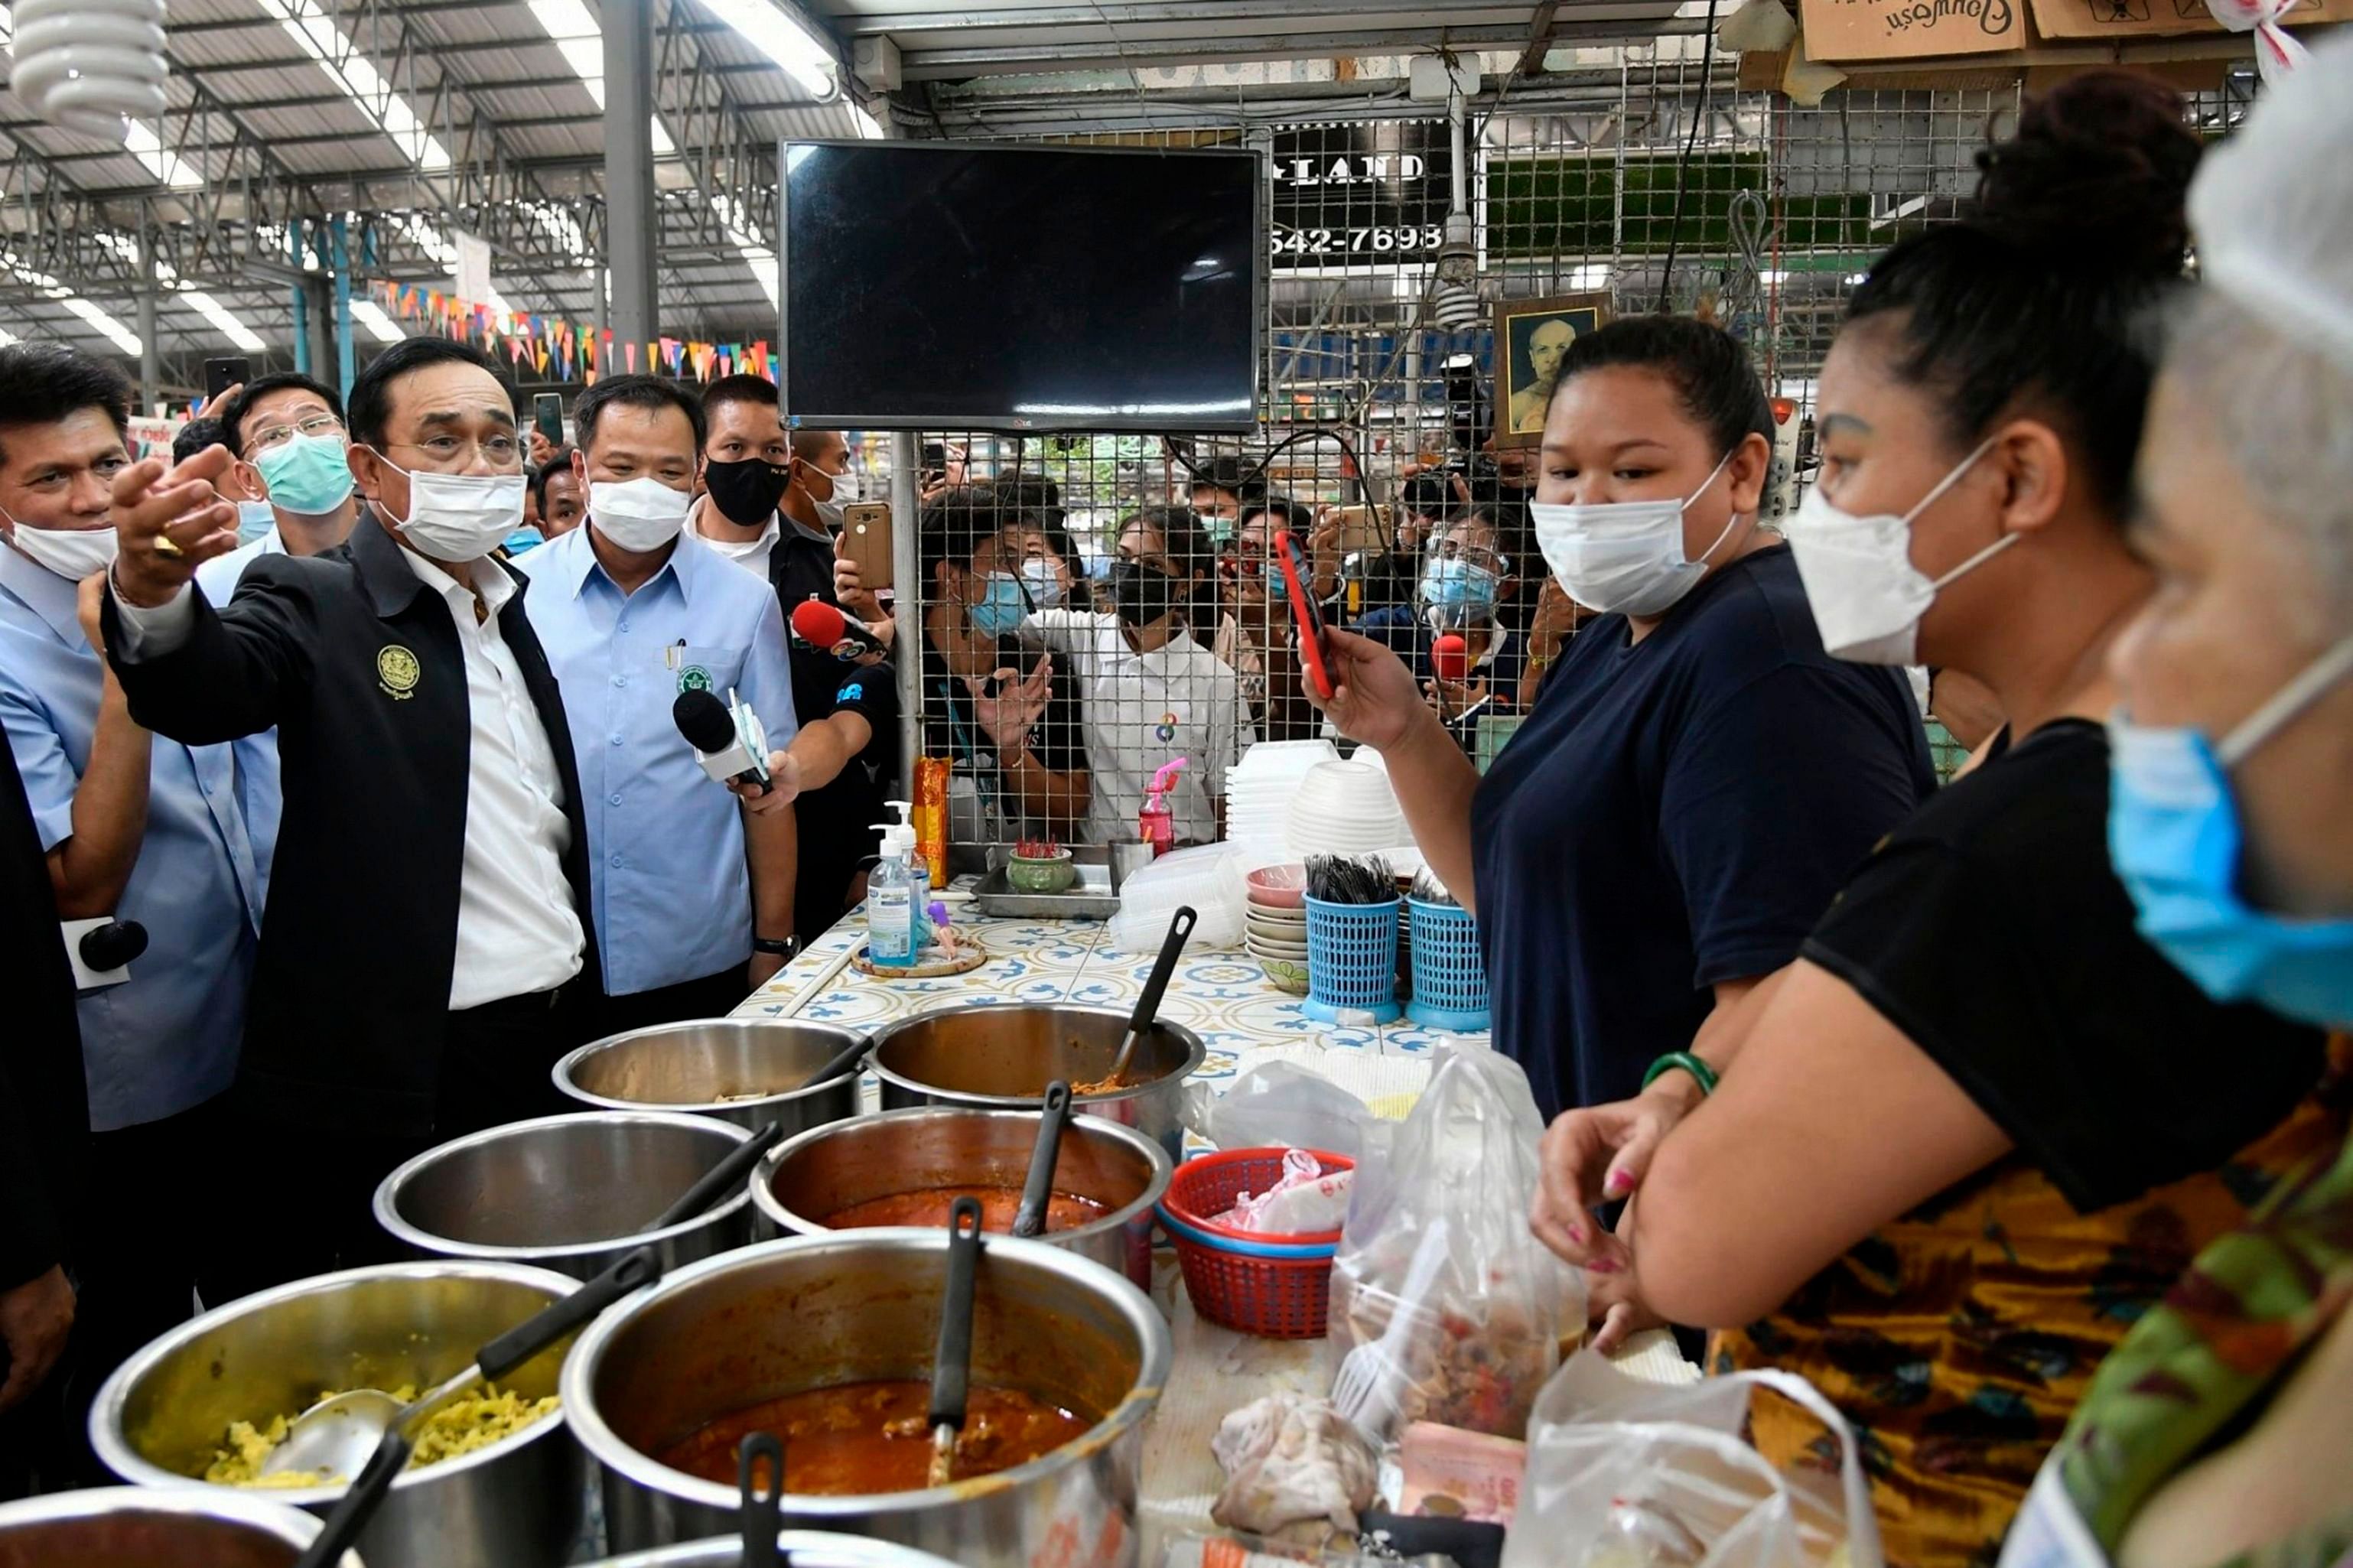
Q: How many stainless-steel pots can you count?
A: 8